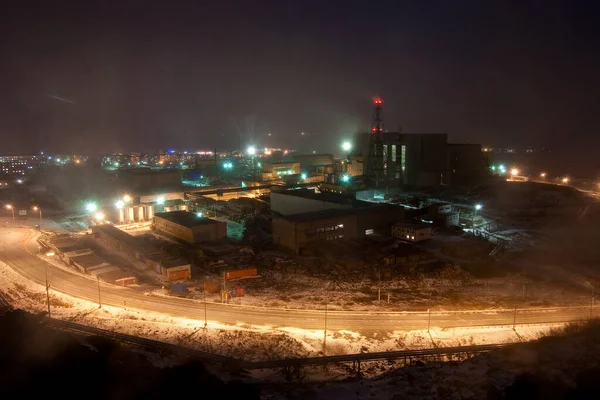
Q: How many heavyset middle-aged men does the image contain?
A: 0